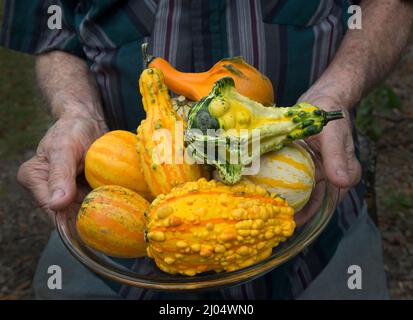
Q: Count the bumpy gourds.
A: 3